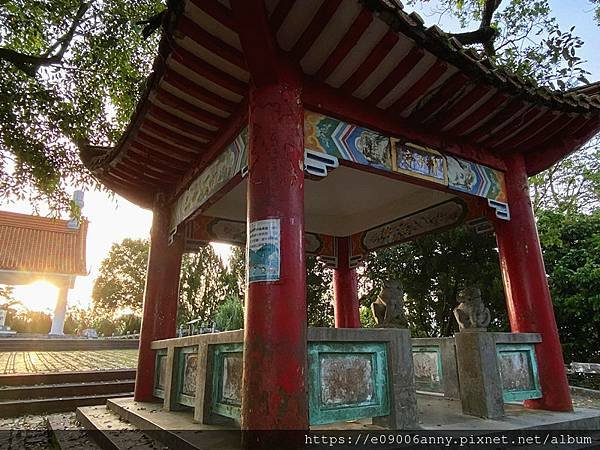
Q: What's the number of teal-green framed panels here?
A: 6